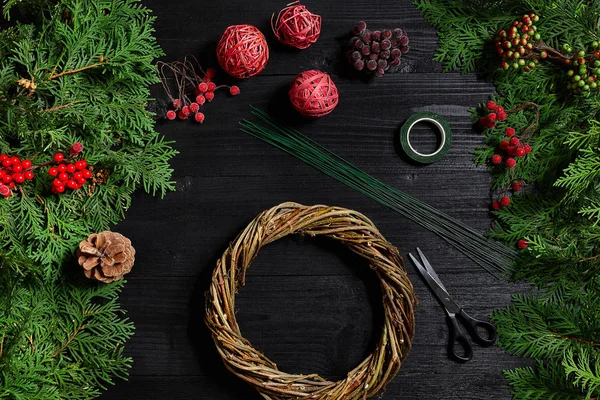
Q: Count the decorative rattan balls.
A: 3